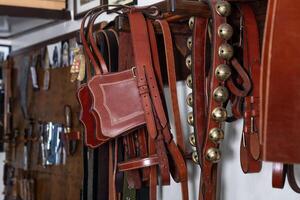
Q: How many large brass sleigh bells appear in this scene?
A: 8